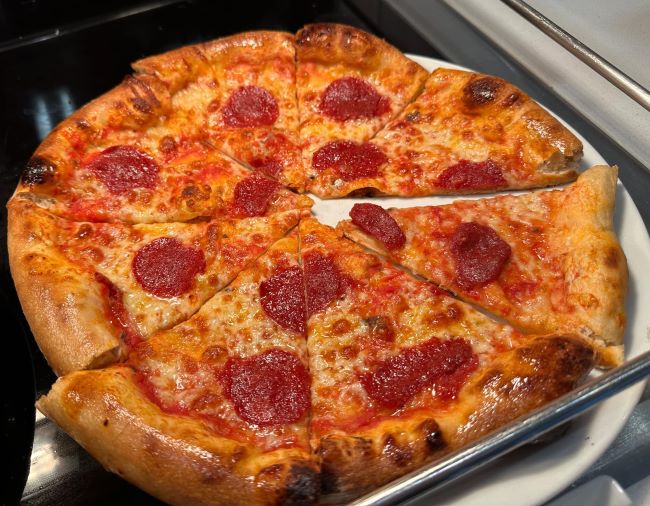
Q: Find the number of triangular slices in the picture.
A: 8